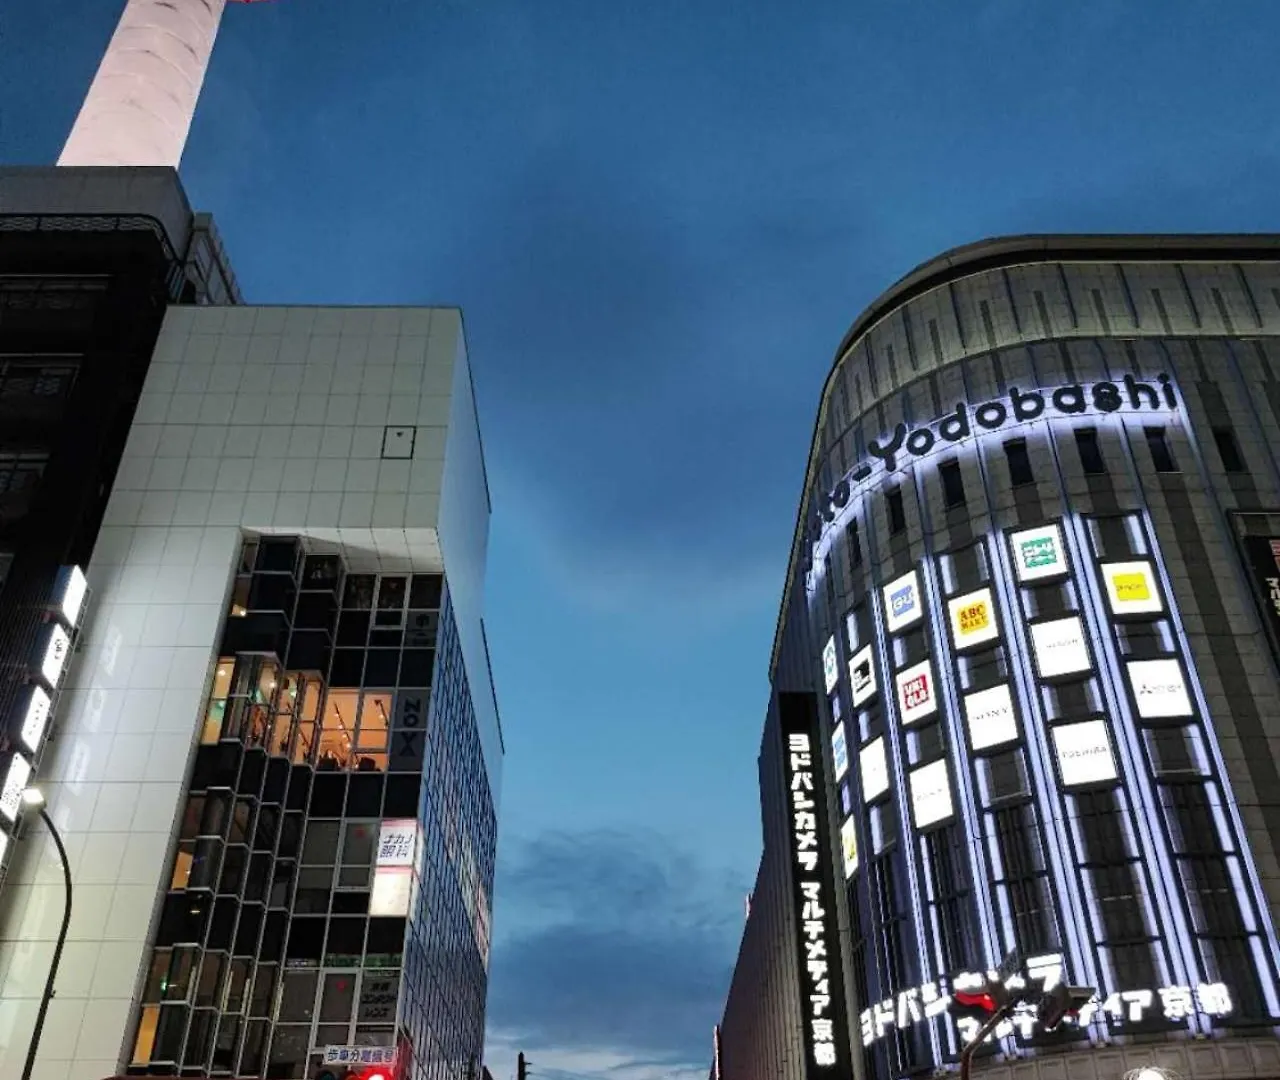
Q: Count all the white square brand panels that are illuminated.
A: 15